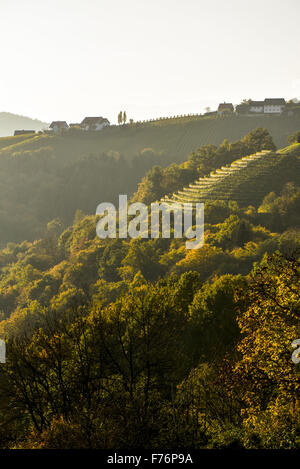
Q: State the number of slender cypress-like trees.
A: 2